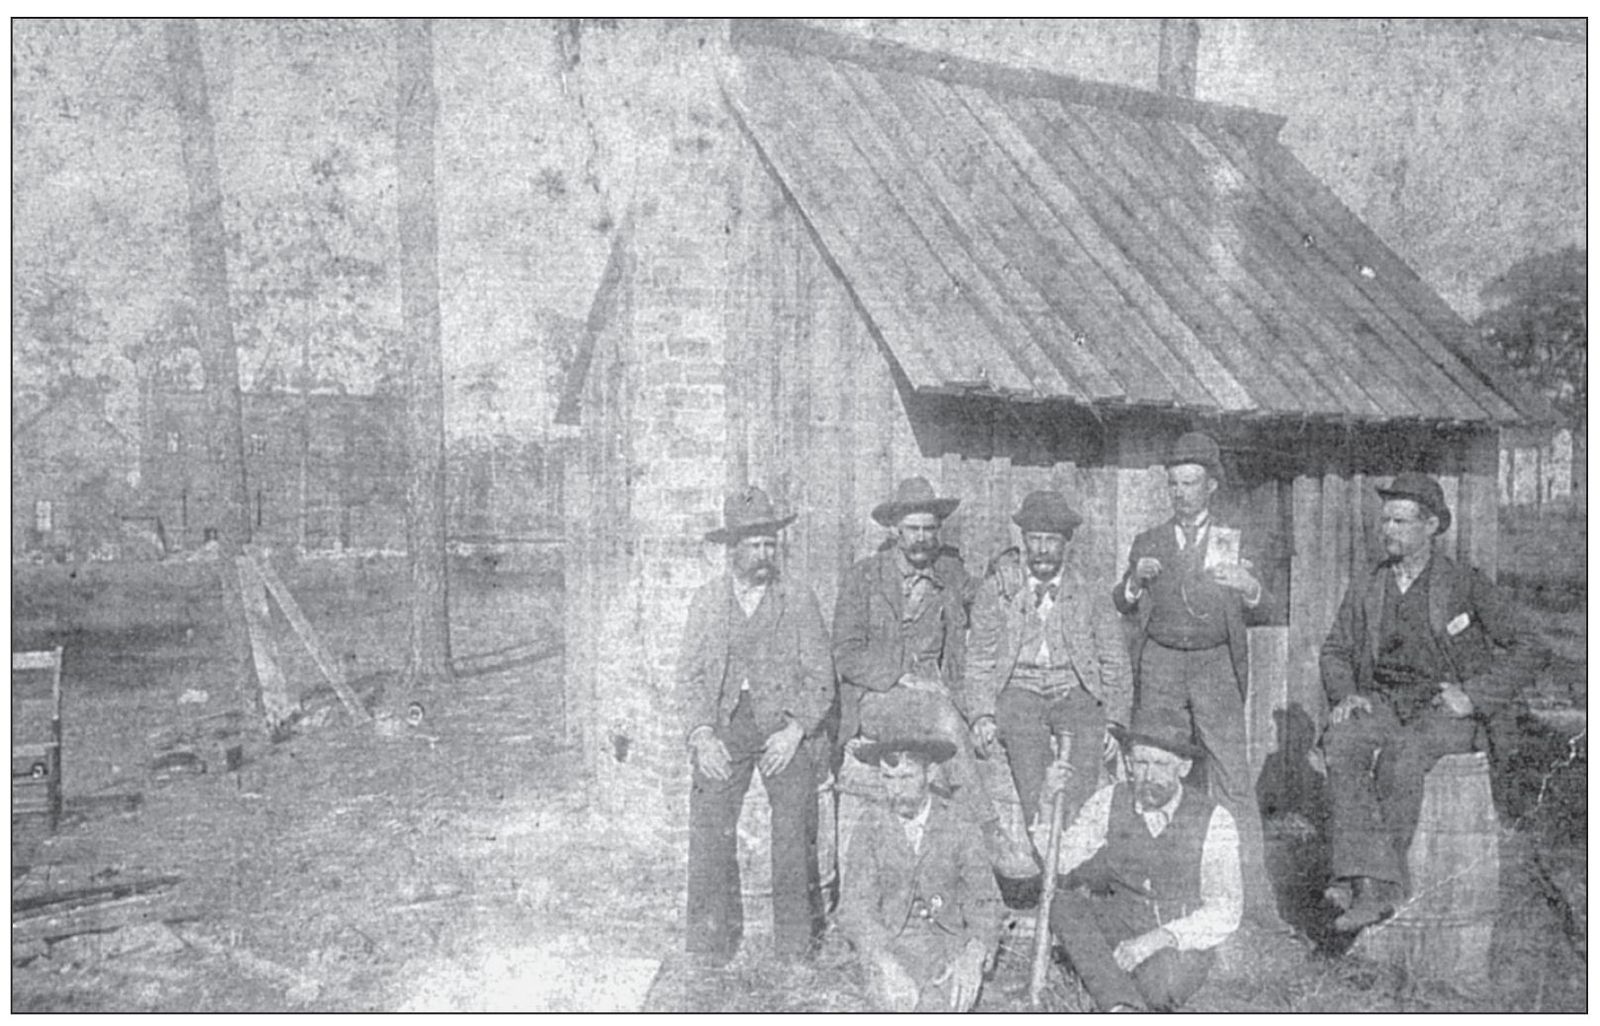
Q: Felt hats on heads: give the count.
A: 7